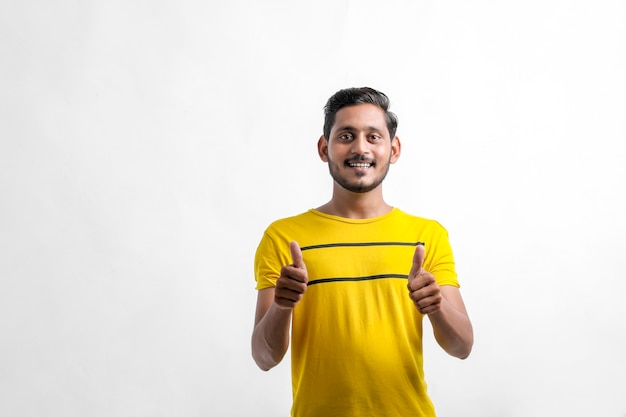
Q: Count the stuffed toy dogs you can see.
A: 0